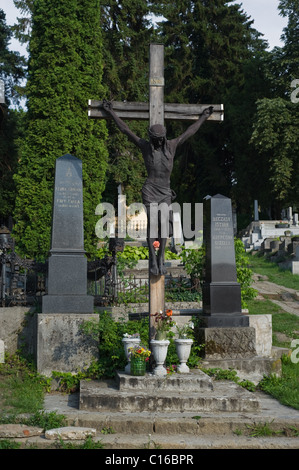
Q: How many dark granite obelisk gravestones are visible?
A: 2